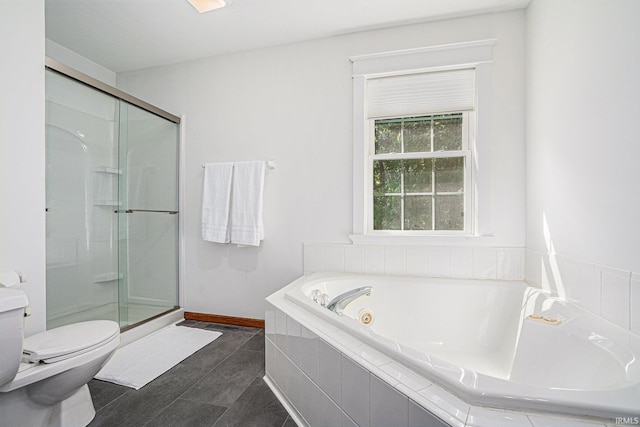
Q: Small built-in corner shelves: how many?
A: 3